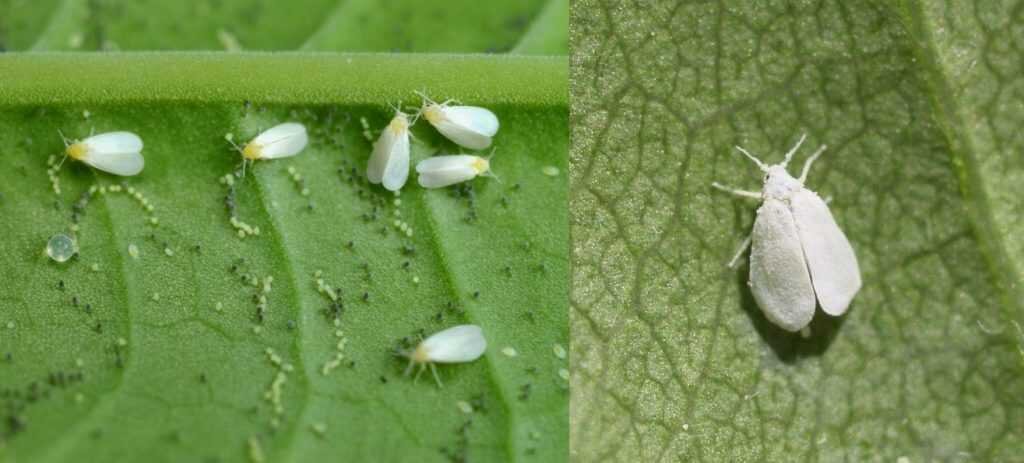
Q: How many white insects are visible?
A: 7